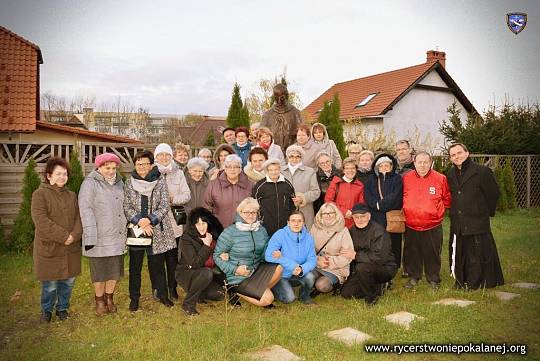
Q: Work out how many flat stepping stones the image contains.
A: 6